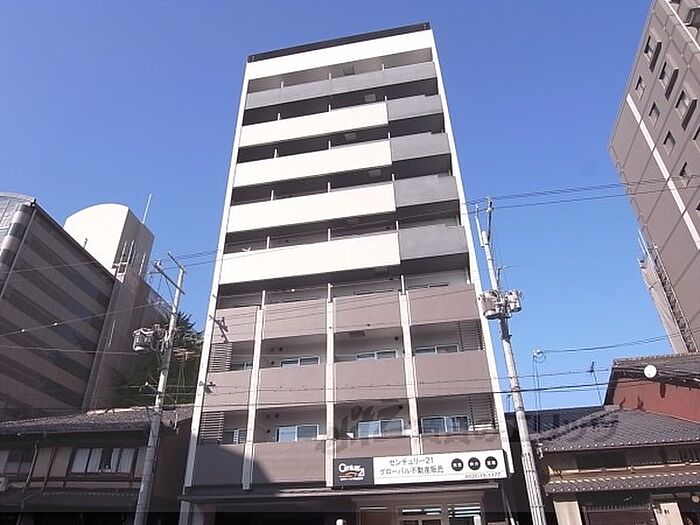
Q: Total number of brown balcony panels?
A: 12